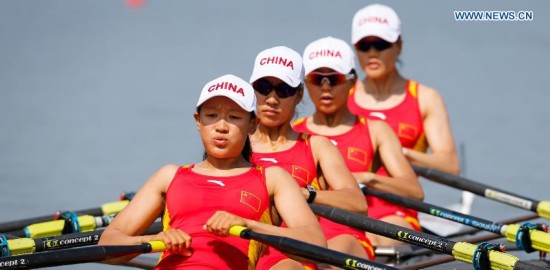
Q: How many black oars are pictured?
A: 8